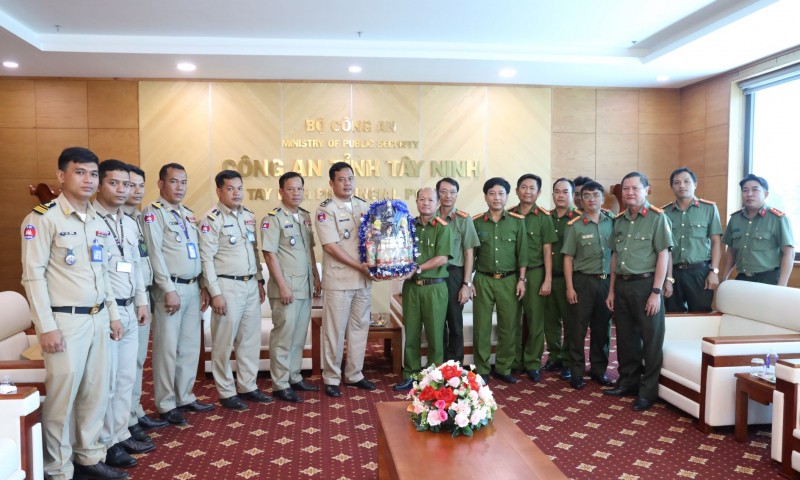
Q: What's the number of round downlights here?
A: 5